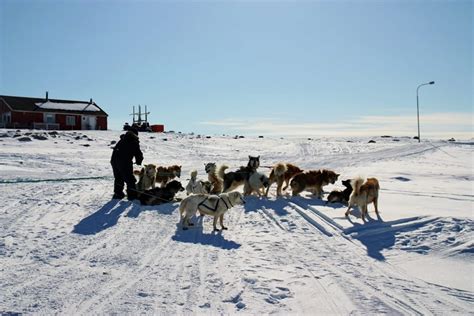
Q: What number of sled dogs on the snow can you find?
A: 12